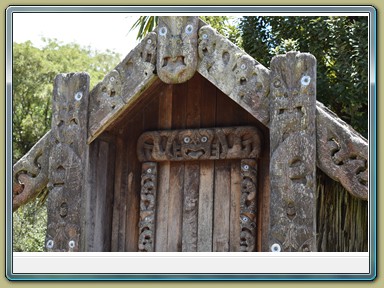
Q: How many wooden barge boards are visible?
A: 2